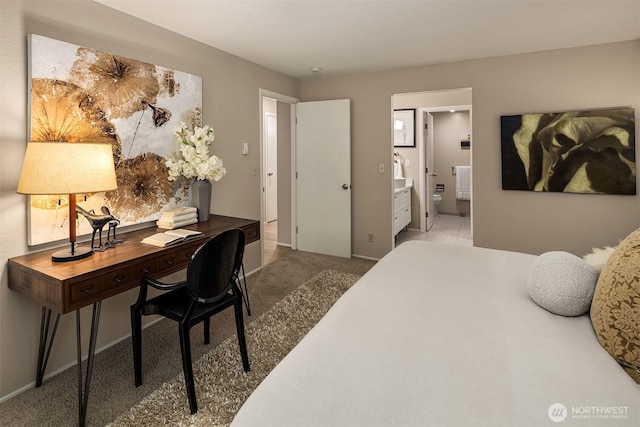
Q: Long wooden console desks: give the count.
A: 1